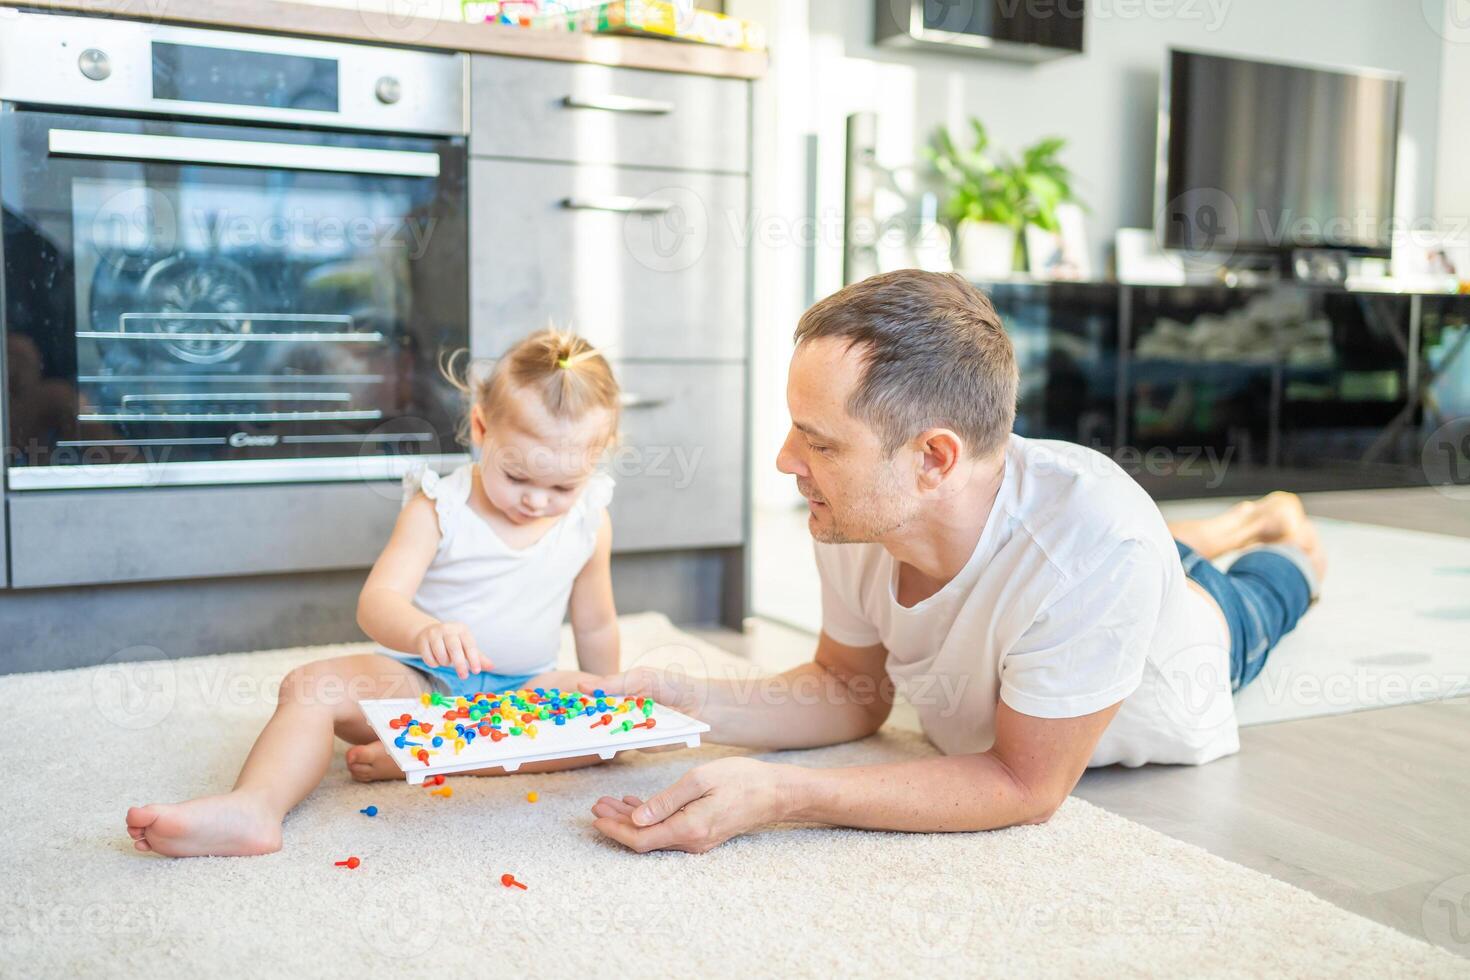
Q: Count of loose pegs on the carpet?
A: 6